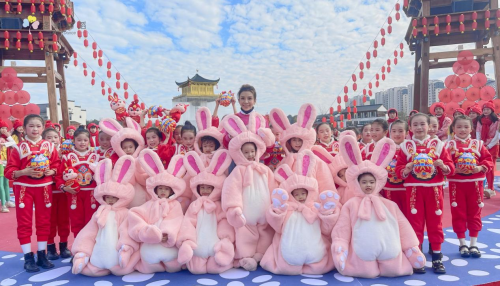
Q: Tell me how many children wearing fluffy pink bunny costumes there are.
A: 10